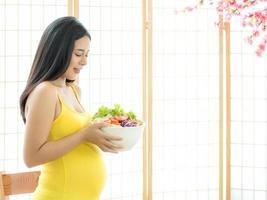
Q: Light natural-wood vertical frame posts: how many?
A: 6